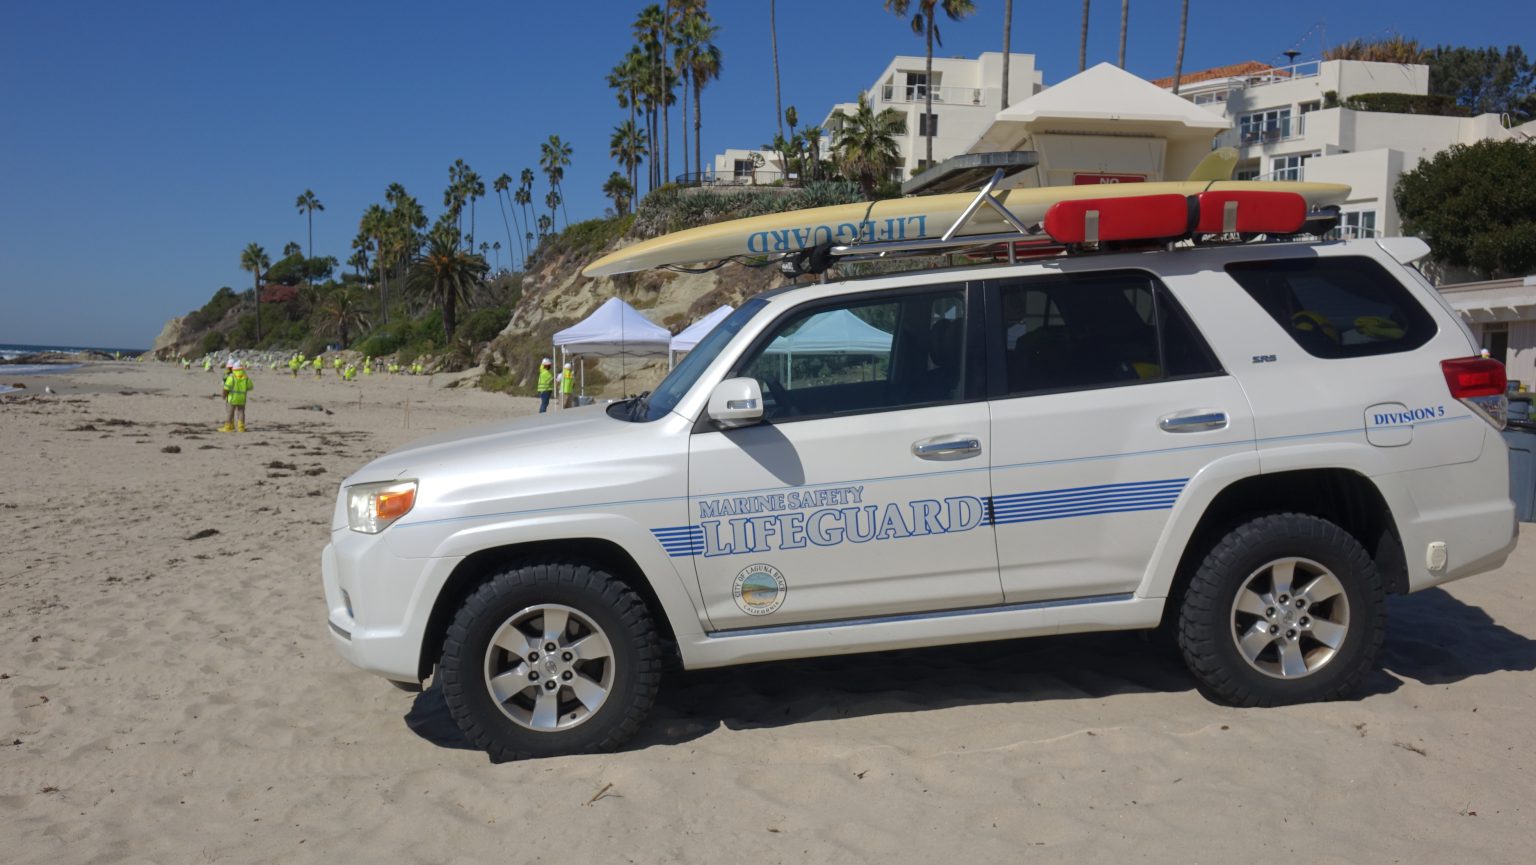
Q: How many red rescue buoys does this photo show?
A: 2